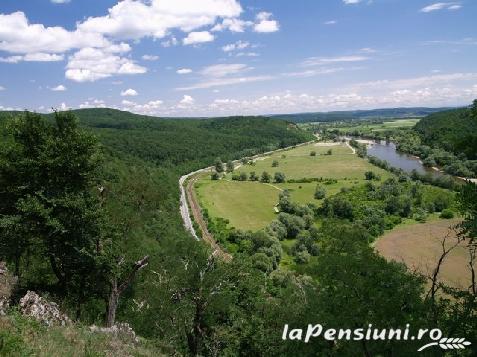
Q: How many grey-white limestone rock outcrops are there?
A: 3